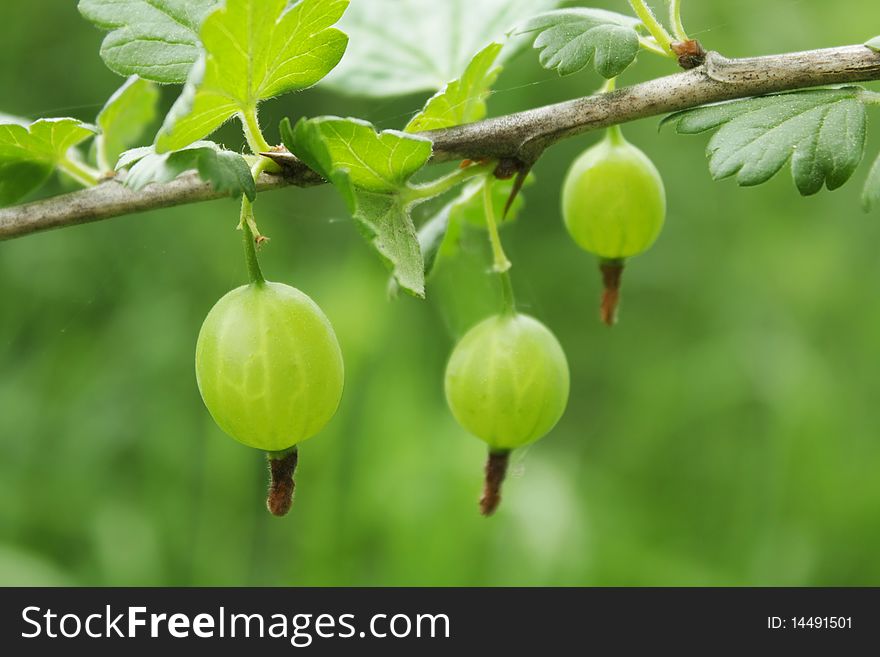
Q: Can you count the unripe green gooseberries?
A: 3